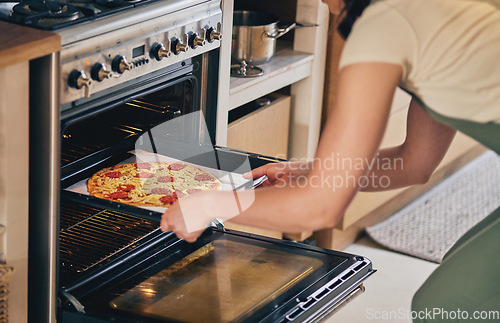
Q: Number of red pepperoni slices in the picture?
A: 12